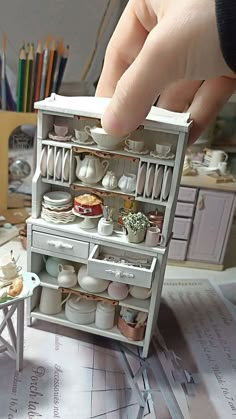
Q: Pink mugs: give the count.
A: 1